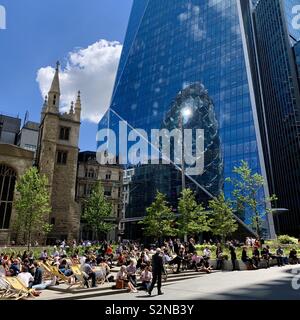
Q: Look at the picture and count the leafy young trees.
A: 6